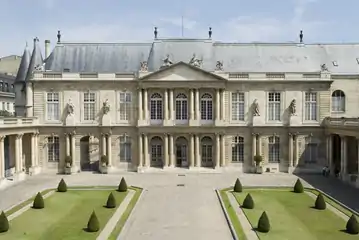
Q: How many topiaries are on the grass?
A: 12